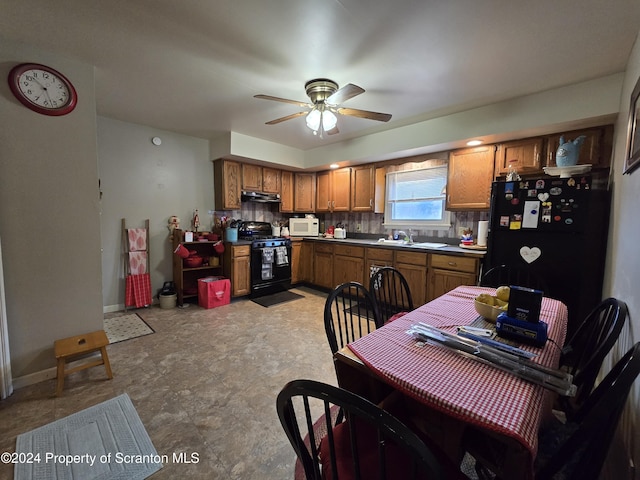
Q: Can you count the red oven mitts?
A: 2